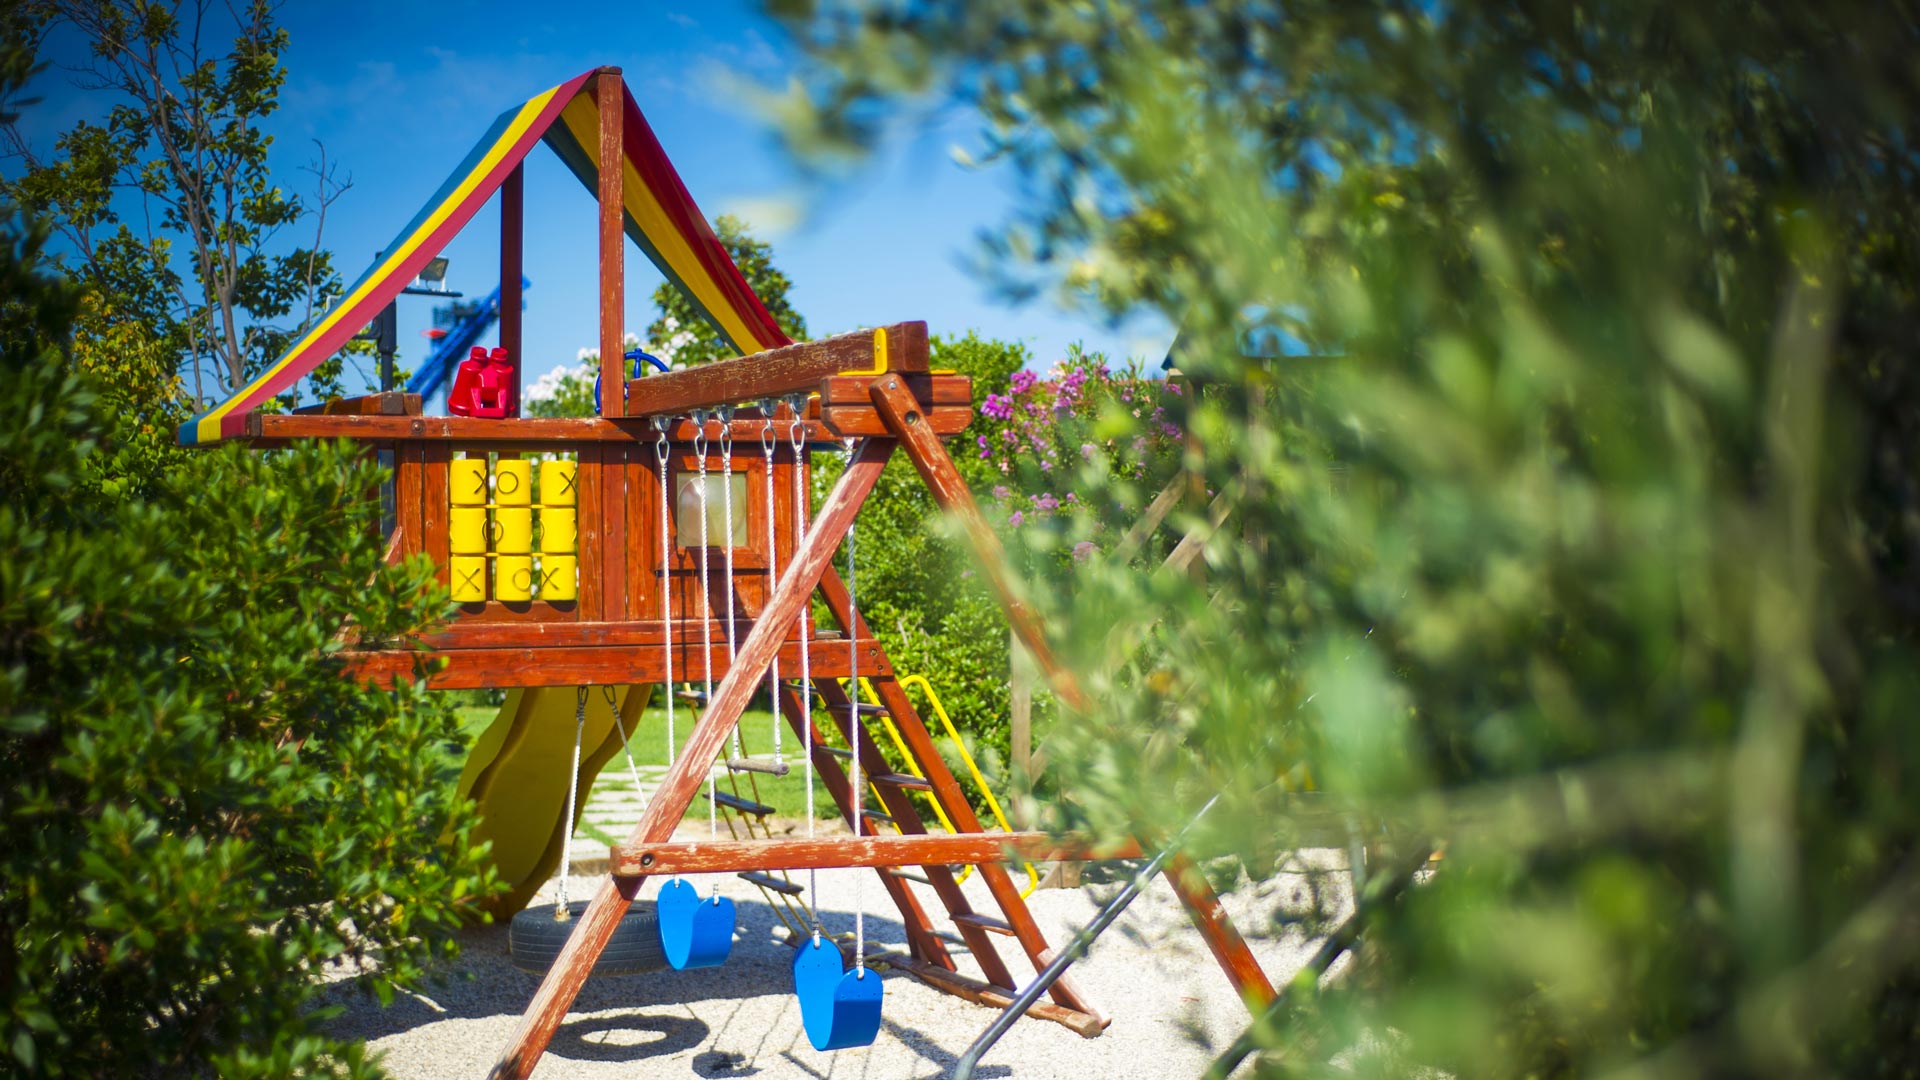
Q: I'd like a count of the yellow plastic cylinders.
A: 9